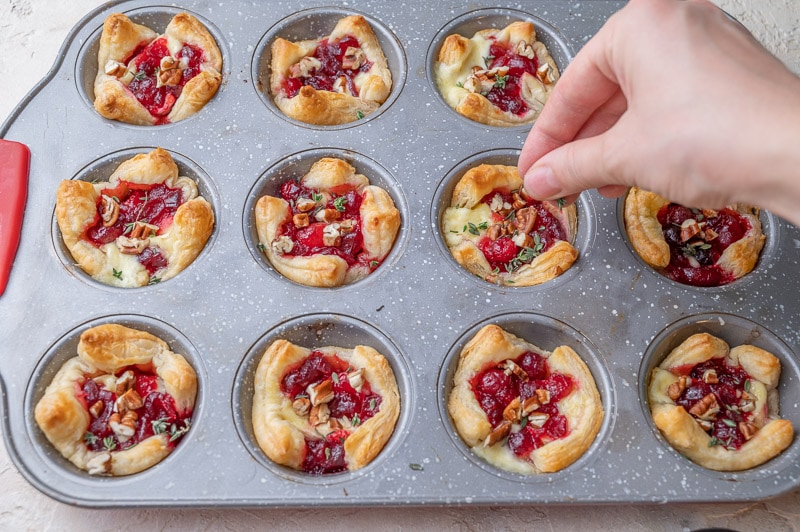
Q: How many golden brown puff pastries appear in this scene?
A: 11